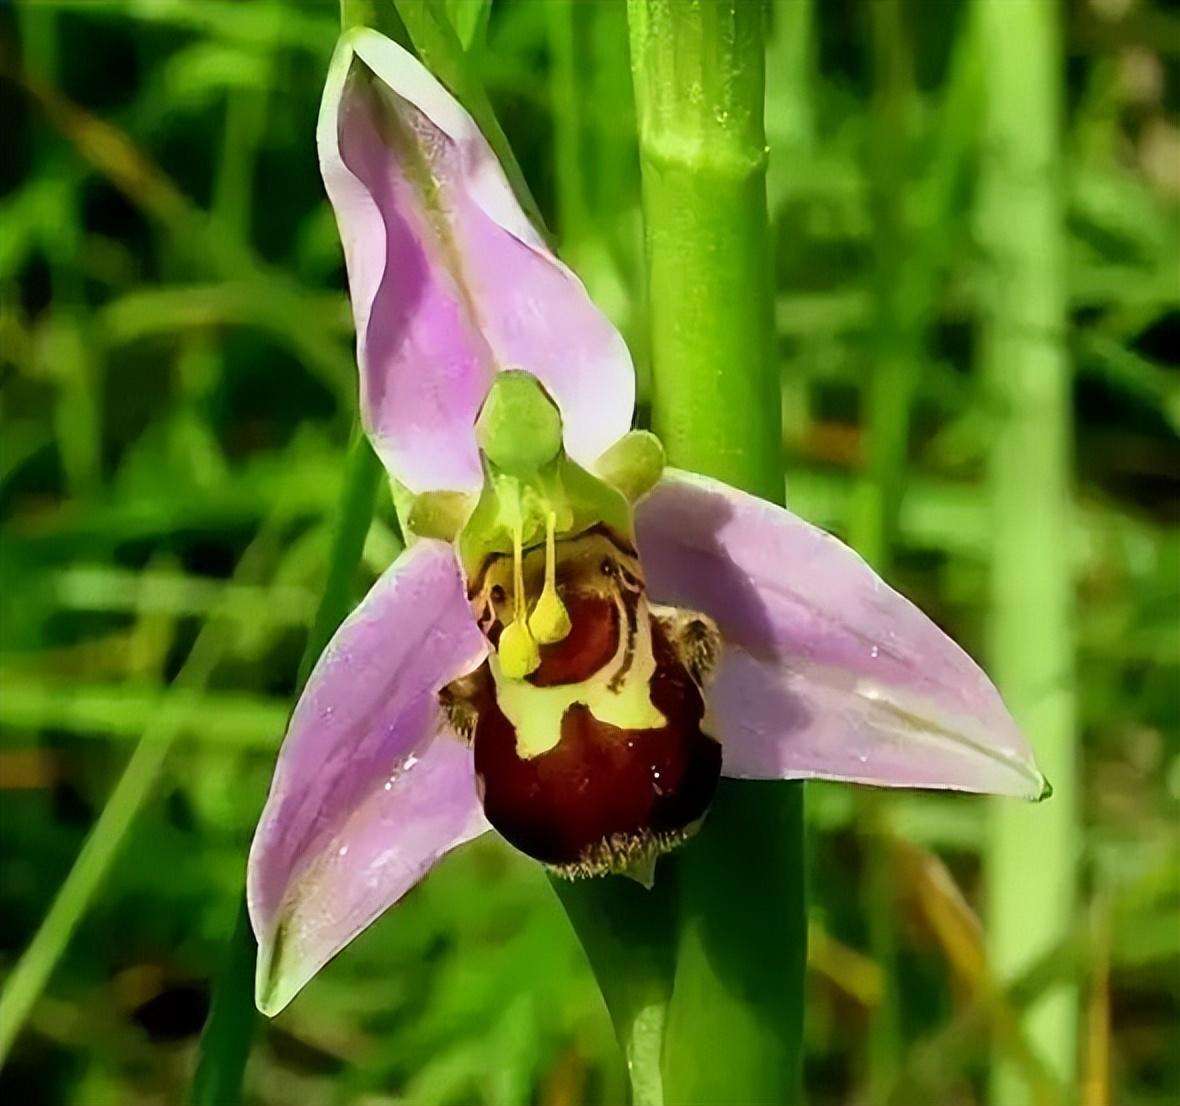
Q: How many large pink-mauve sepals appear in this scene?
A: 3